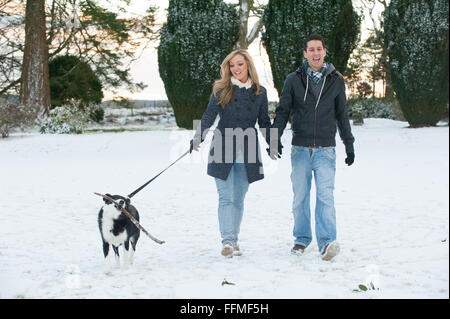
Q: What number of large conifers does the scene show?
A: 3